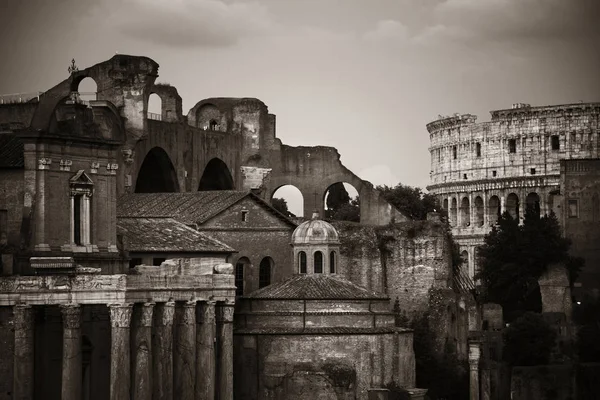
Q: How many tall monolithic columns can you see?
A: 8